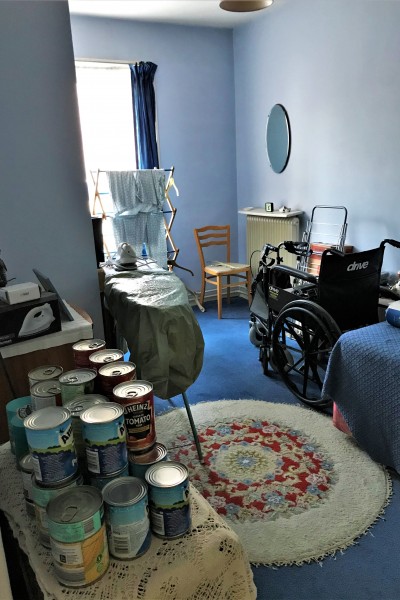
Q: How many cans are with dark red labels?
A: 4